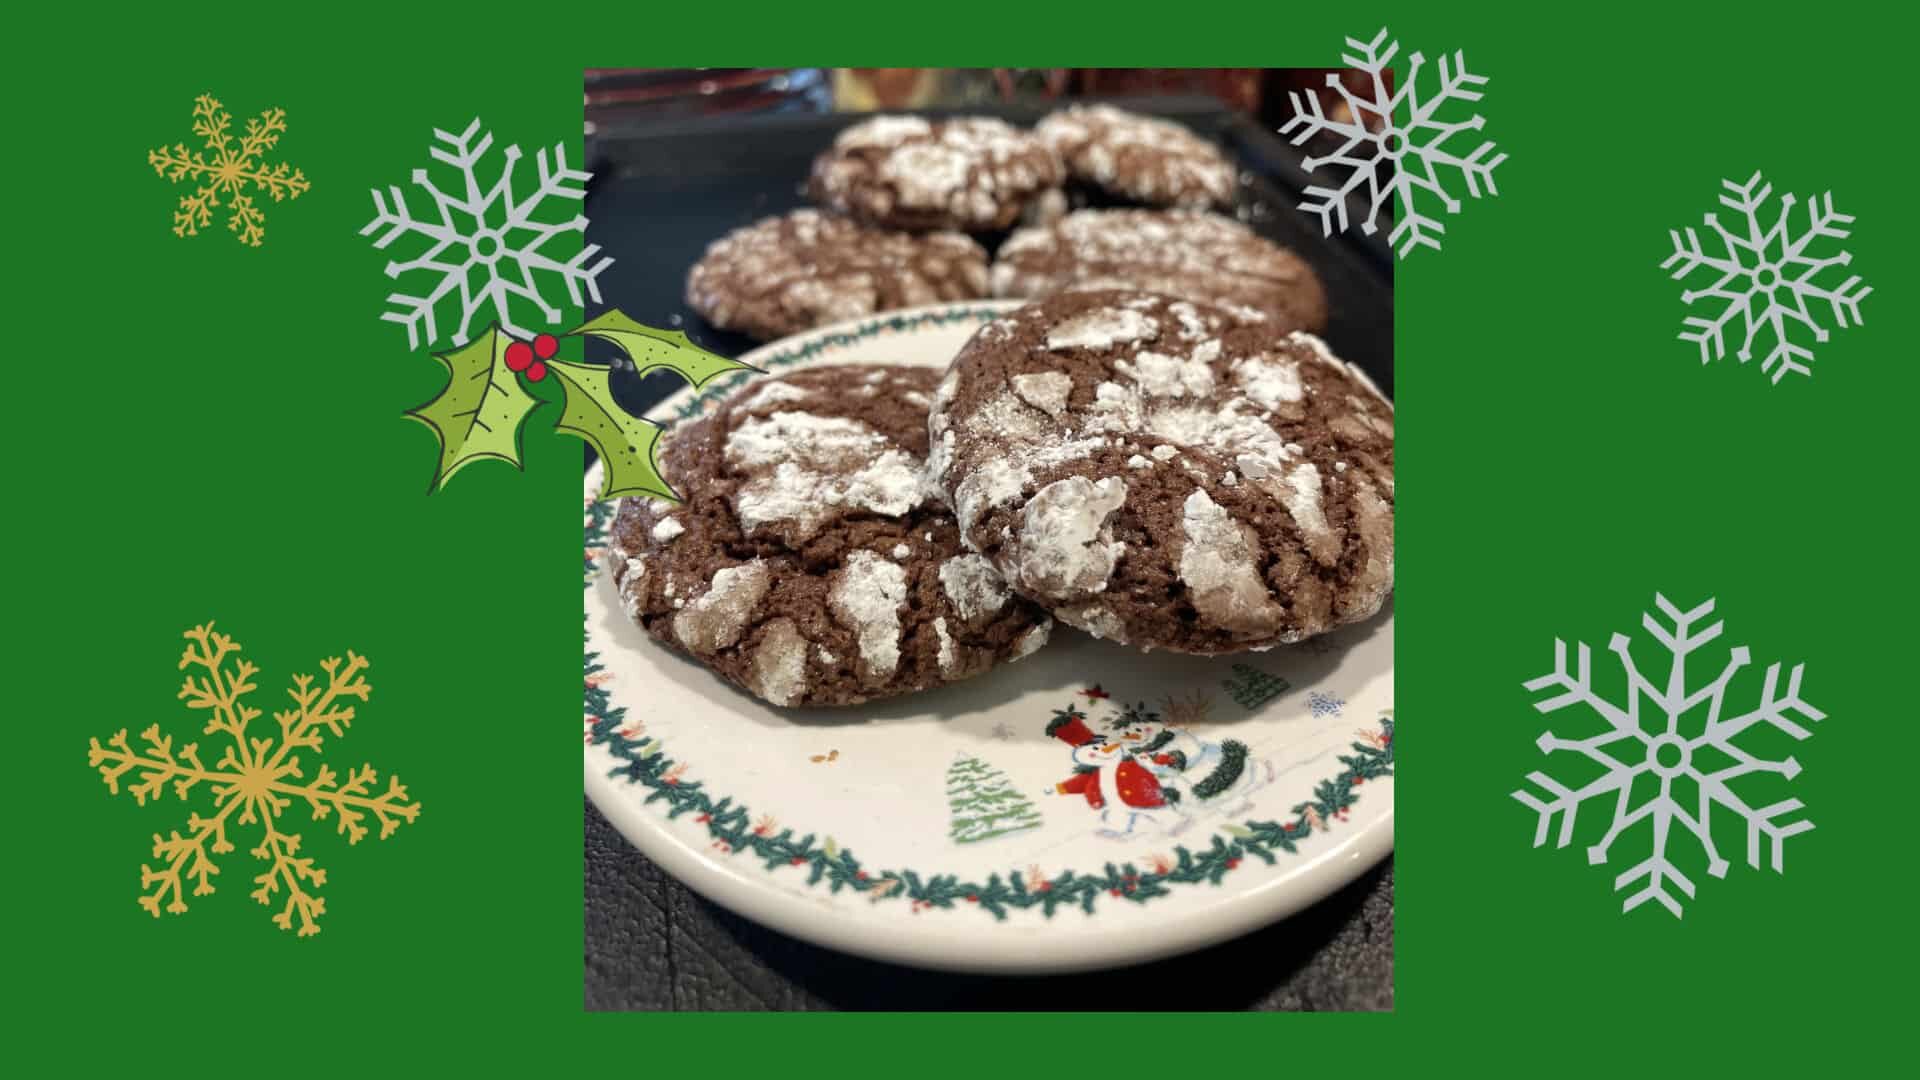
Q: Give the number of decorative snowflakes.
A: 6